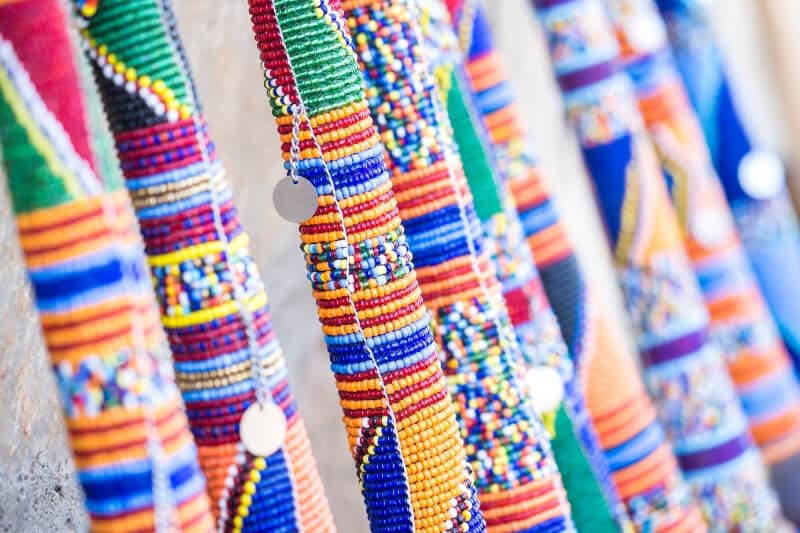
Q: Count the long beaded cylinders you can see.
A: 9